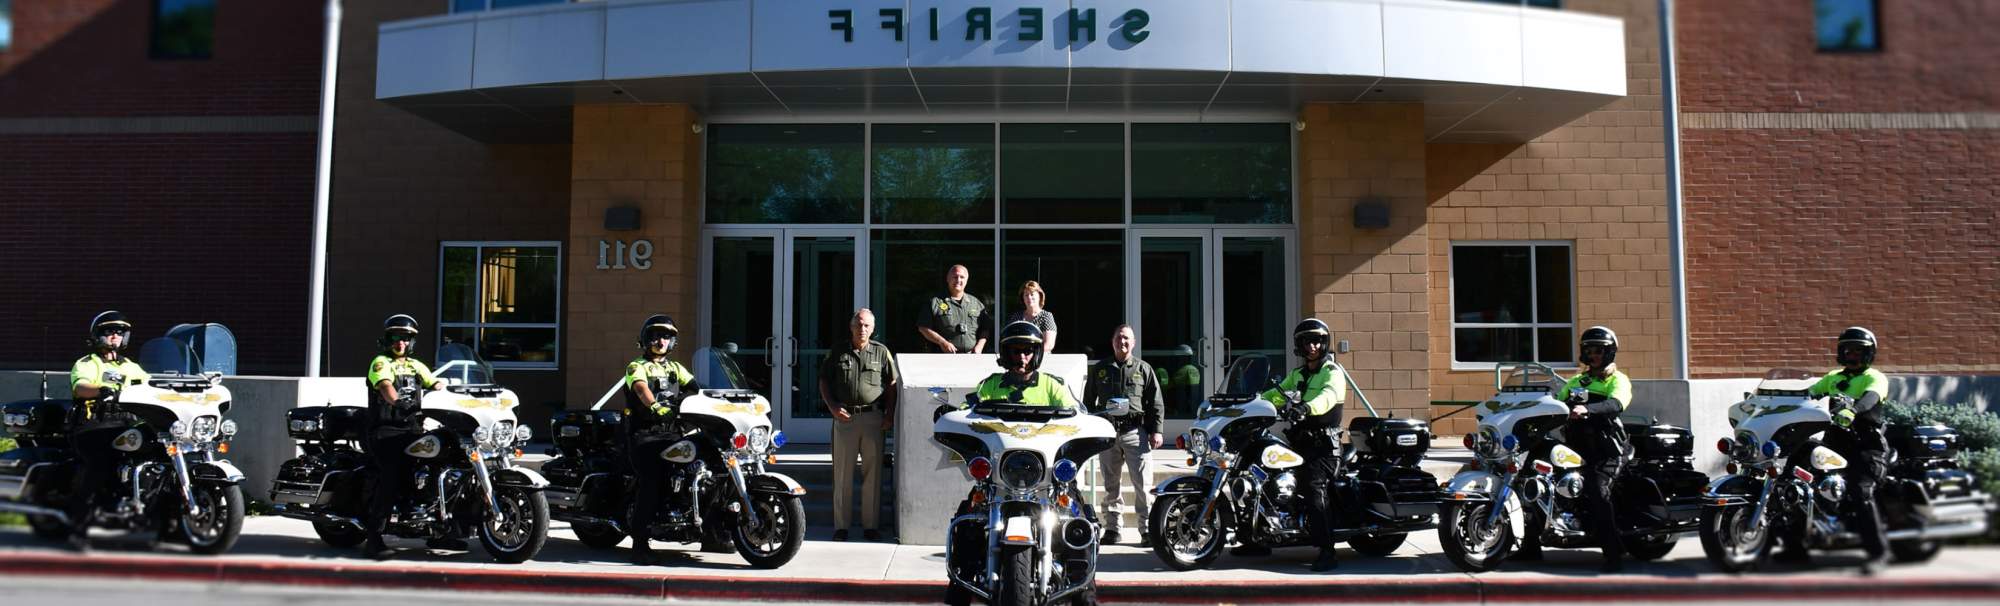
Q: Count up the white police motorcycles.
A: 7